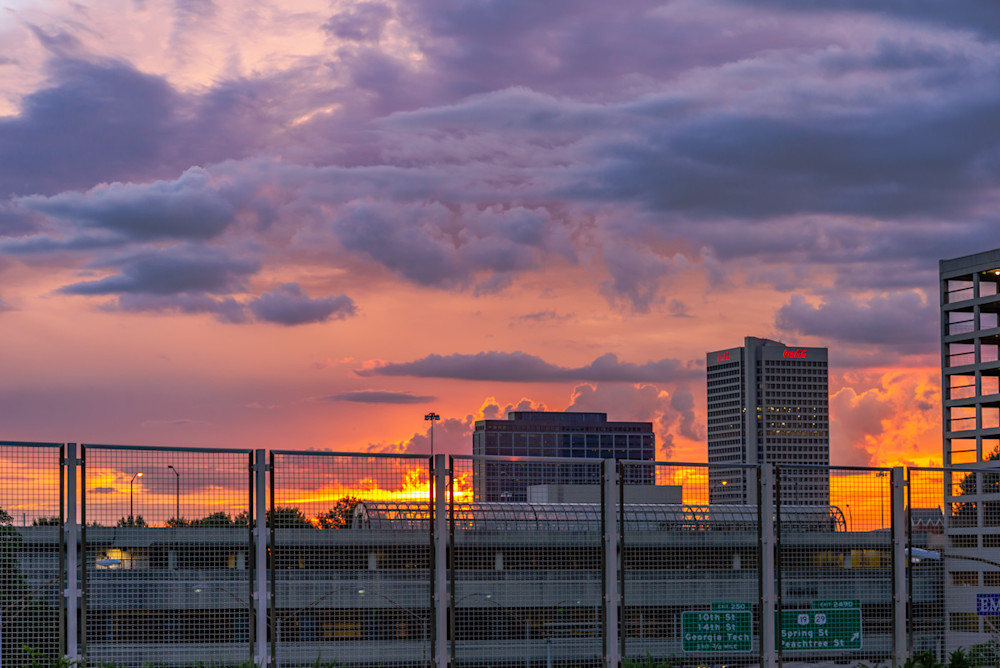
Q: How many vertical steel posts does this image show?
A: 6